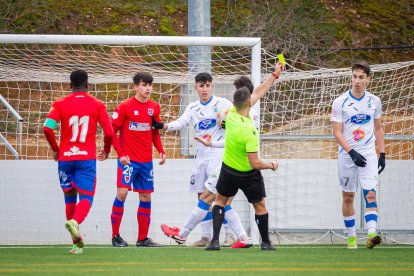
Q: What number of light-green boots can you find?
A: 4